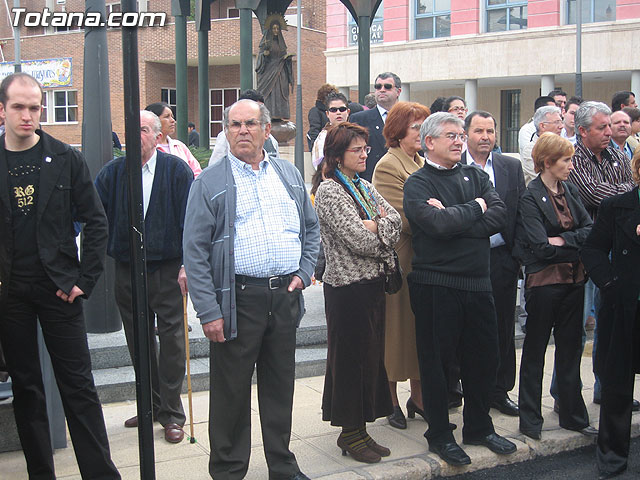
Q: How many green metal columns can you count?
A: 4